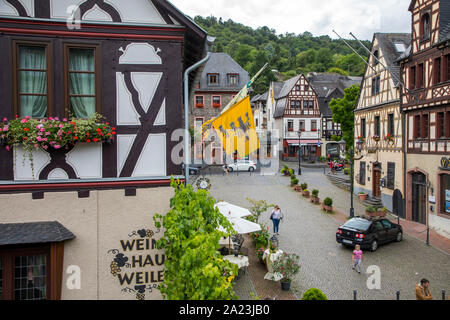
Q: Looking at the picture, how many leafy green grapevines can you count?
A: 1